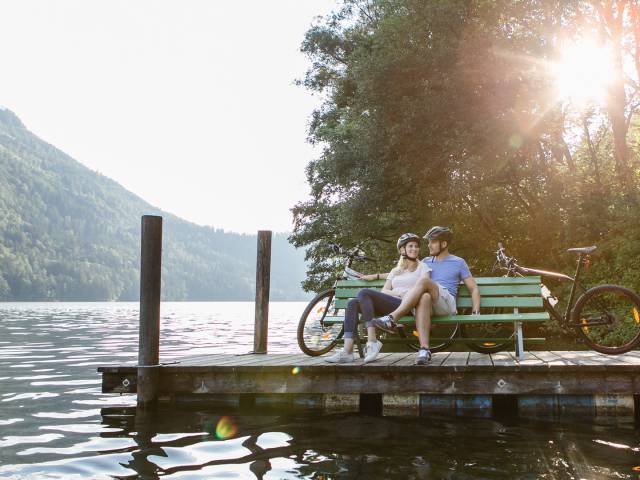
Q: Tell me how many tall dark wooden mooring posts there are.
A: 2